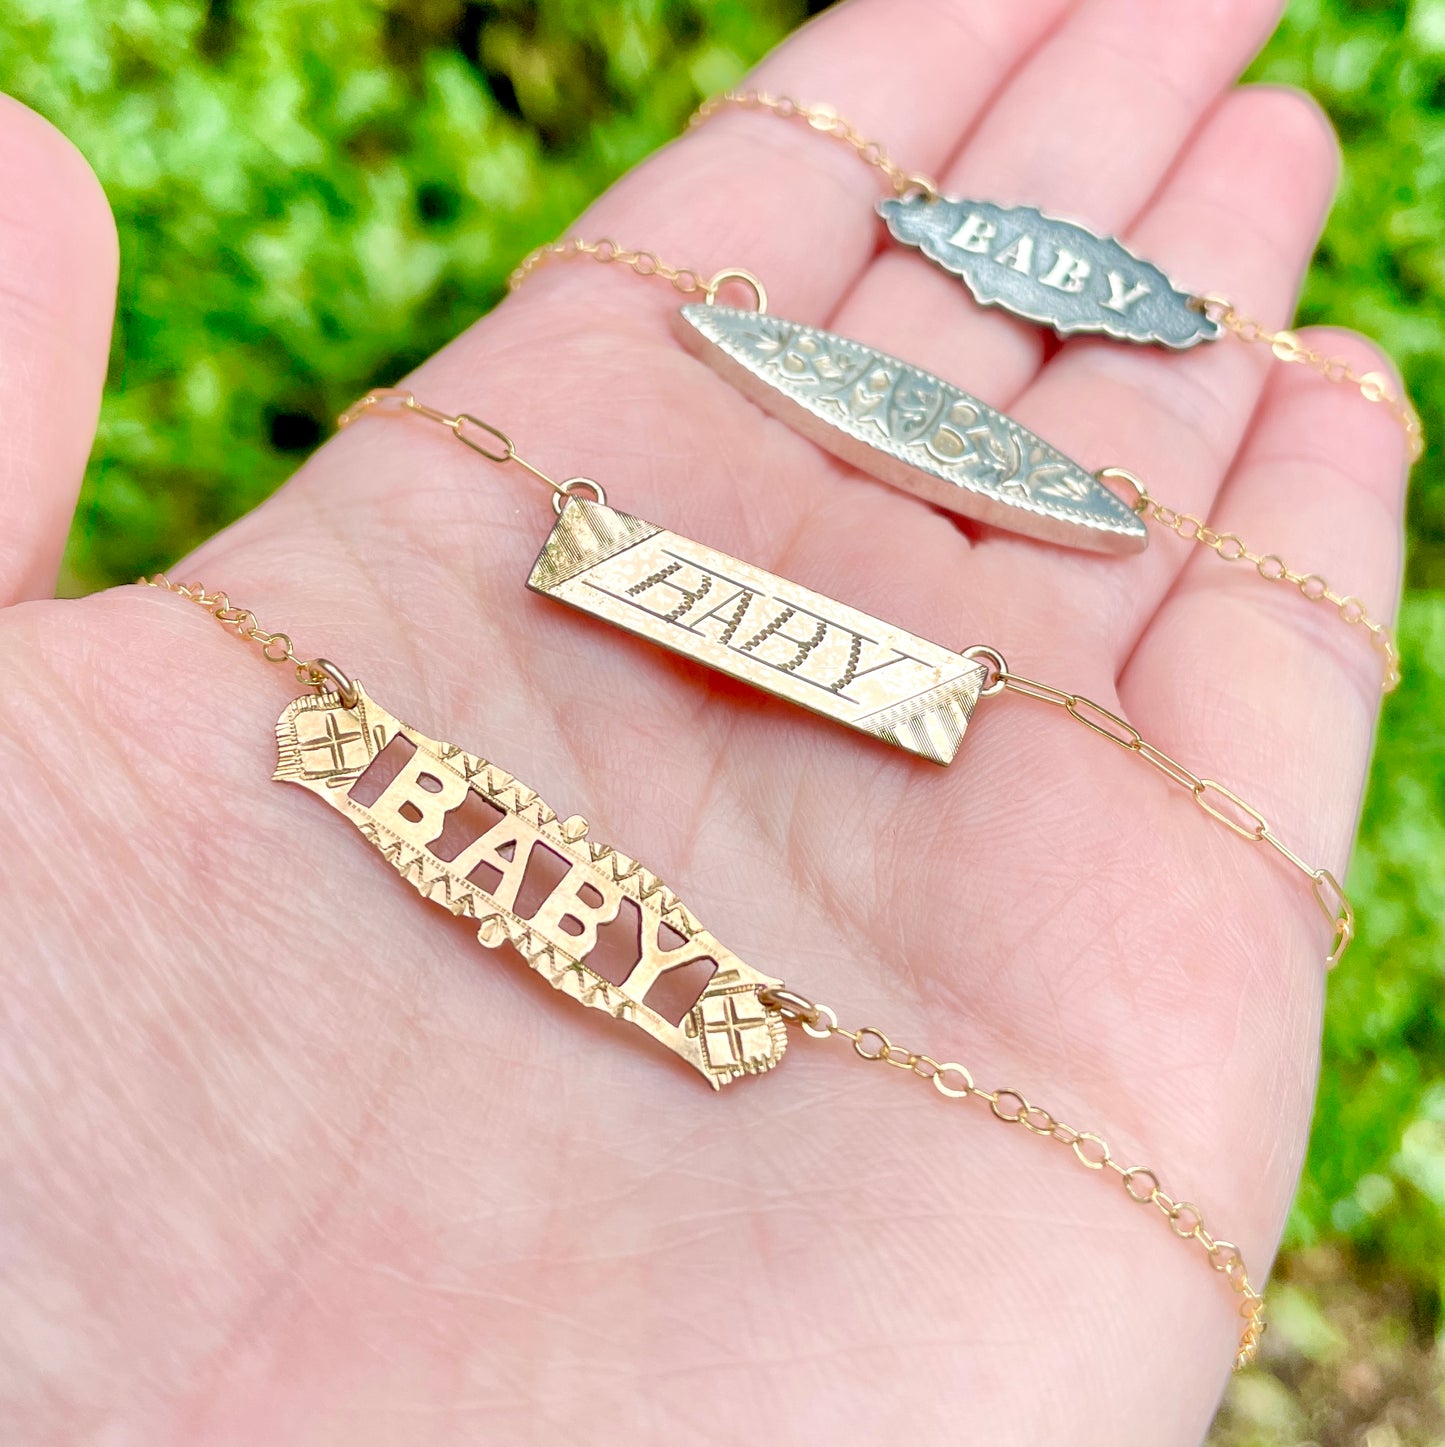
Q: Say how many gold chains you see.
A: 4